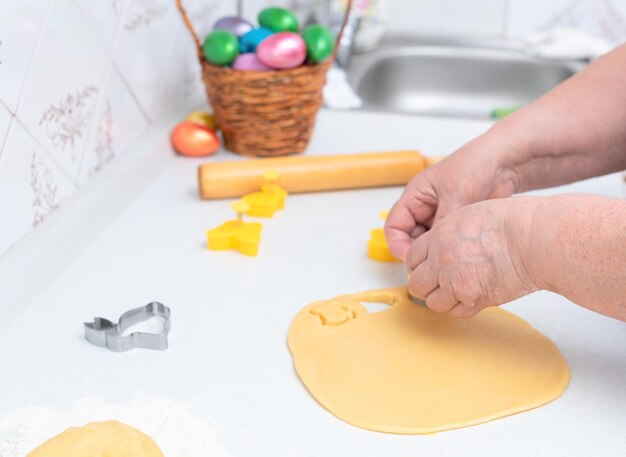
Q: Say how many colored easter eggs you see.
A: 9